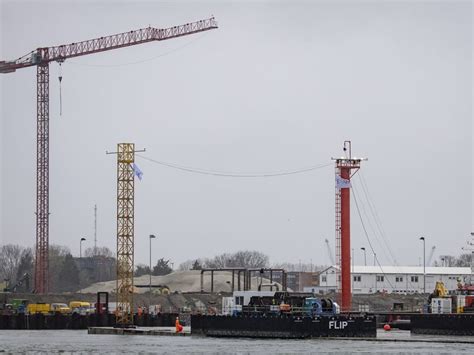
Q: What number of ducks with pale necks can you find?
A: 0